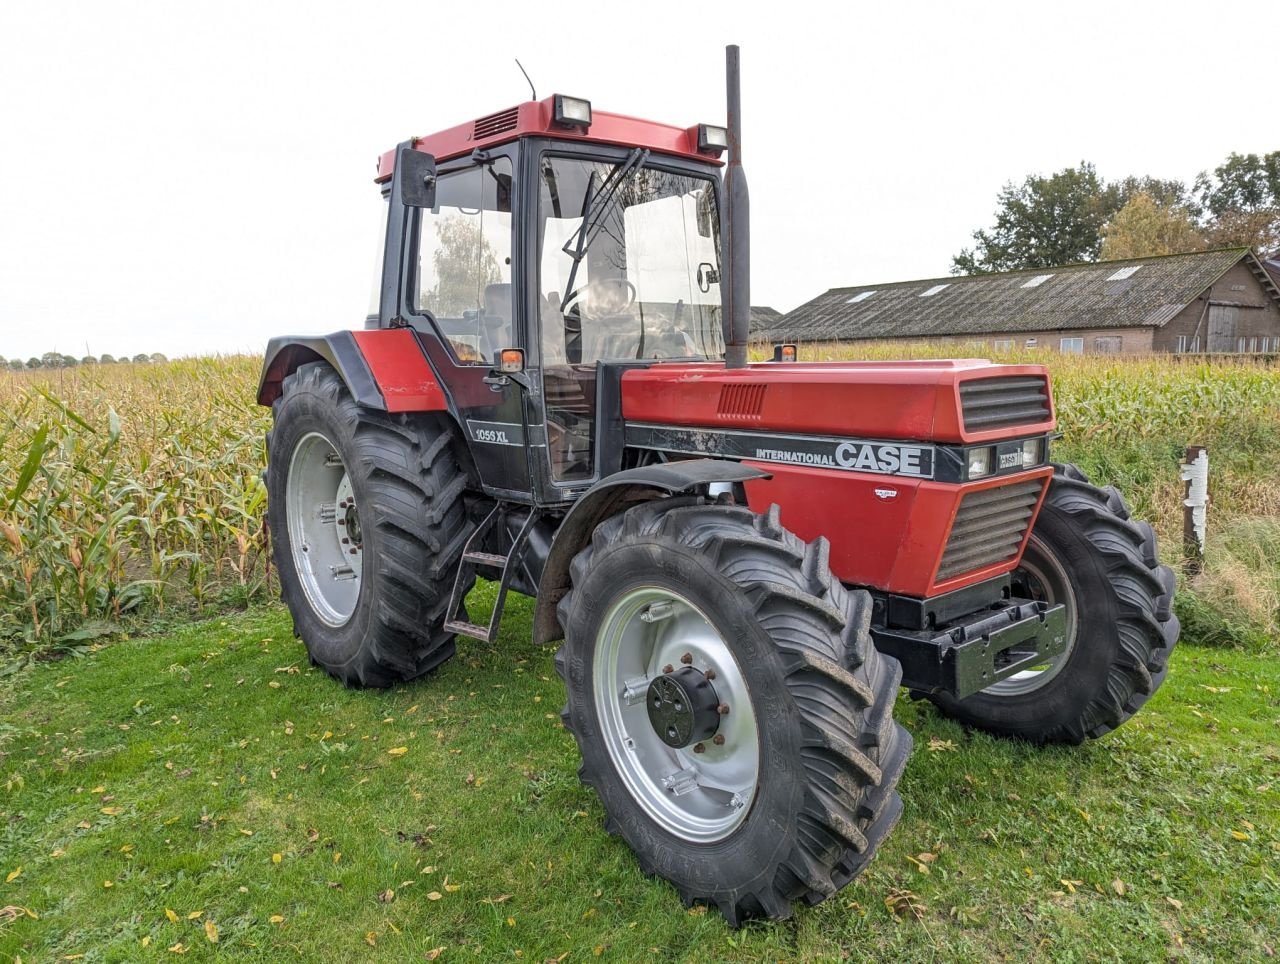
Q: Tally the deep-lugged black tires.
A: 3